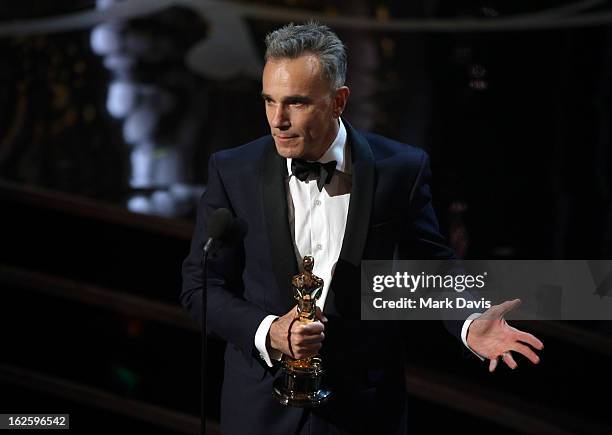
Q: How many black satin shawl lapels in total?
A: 2